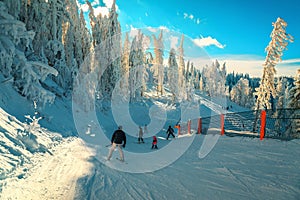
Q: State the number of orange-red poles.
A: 5